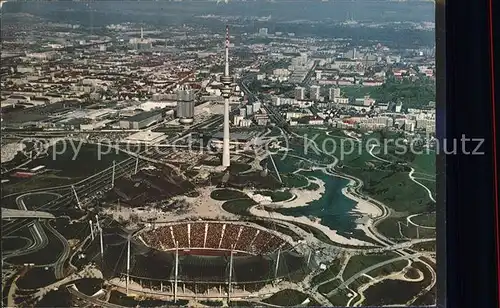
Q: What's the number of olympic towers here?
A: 1